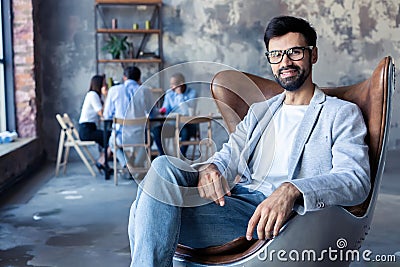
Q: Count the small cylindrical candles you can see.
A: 3